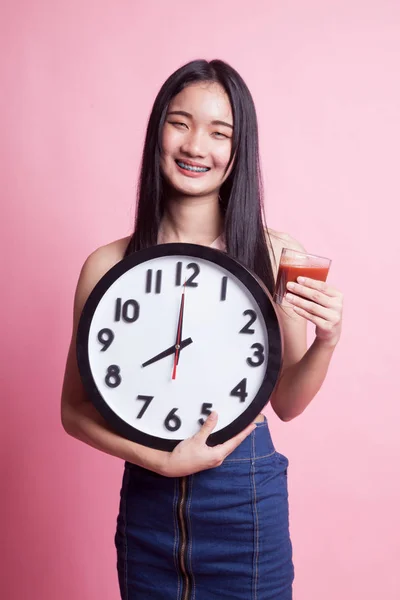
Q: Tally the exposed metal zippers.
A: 1